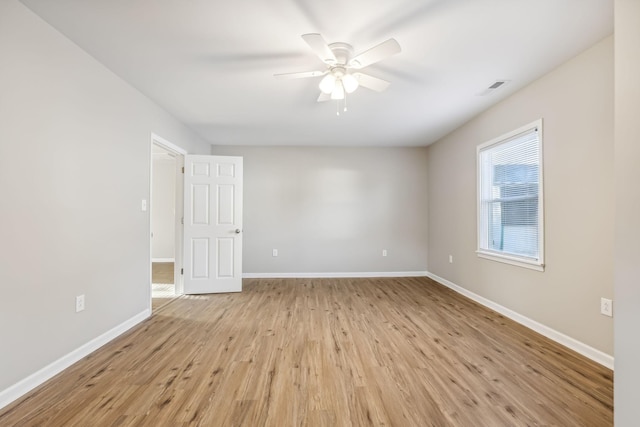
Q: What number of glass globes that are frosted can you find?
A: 3